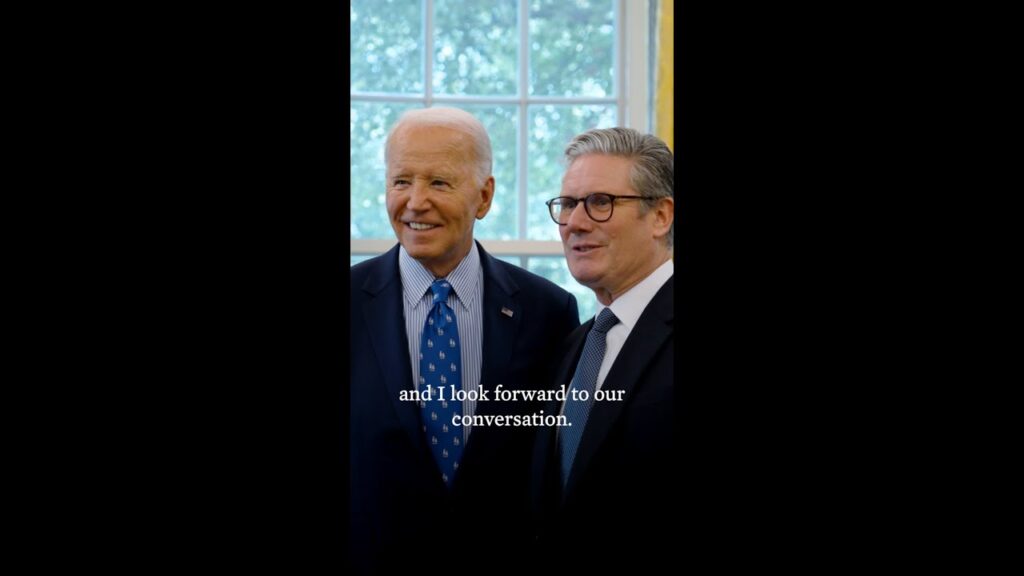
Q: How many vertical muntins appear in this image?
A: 2